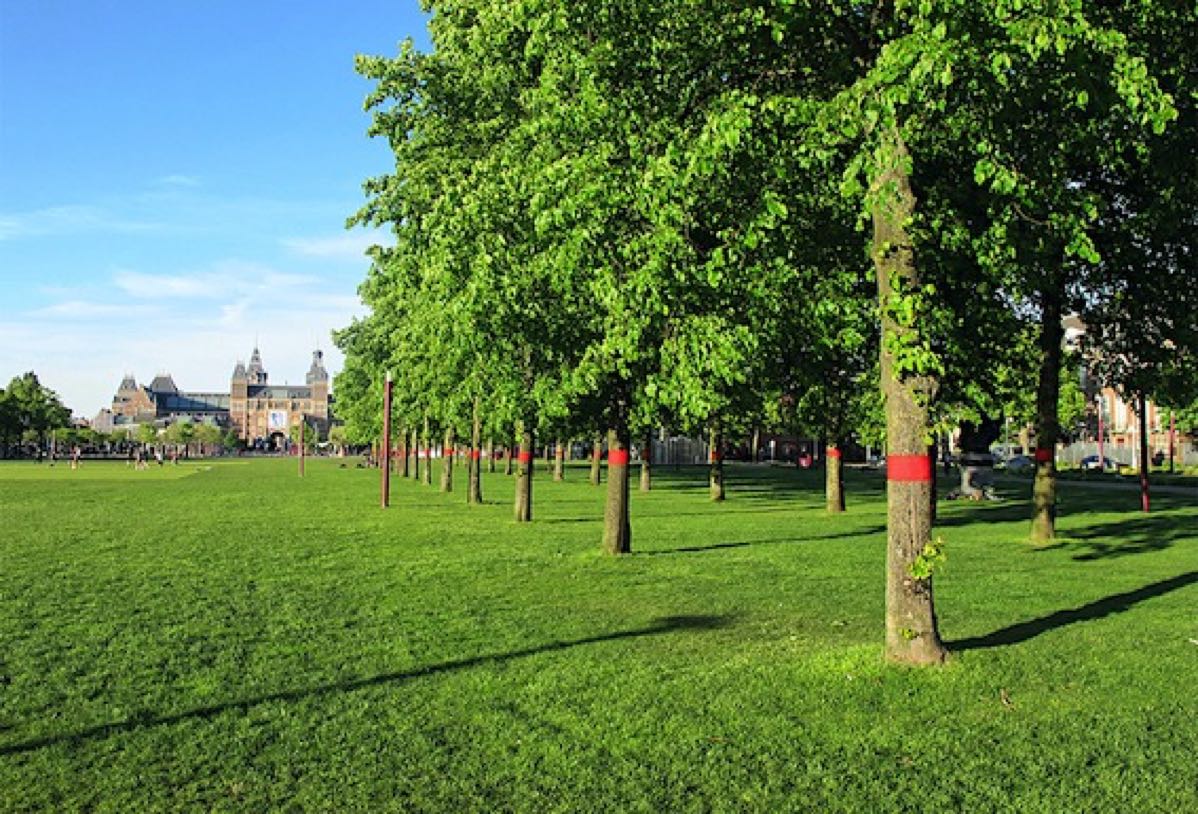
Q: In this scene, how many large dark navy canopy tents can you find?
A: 0